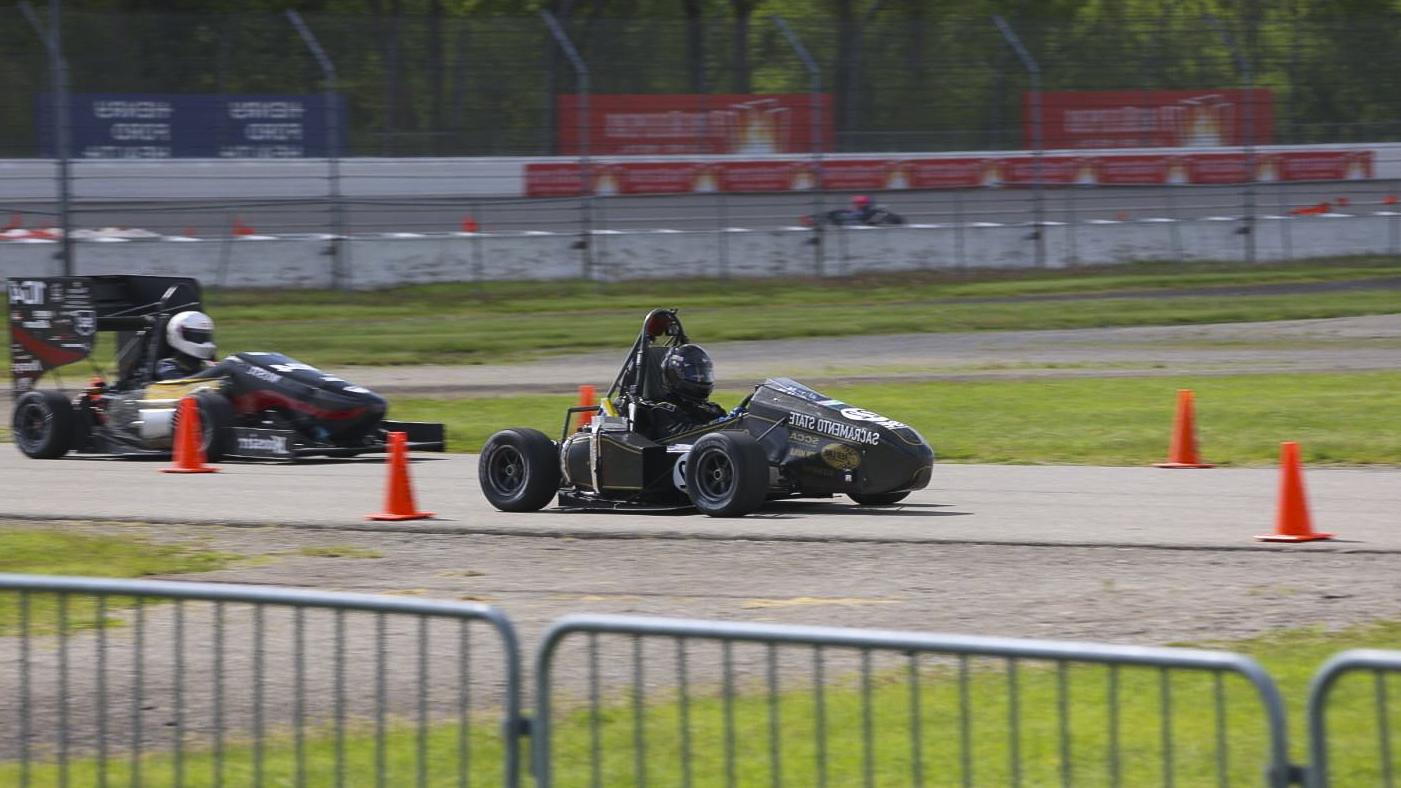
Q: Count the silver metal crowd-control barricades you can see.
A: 3